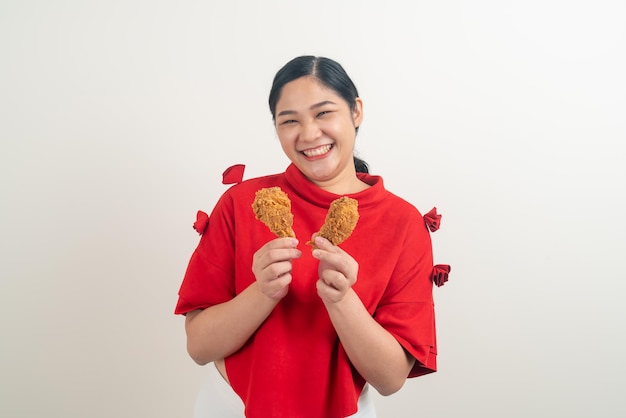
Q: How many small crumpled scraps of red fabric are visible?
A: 4